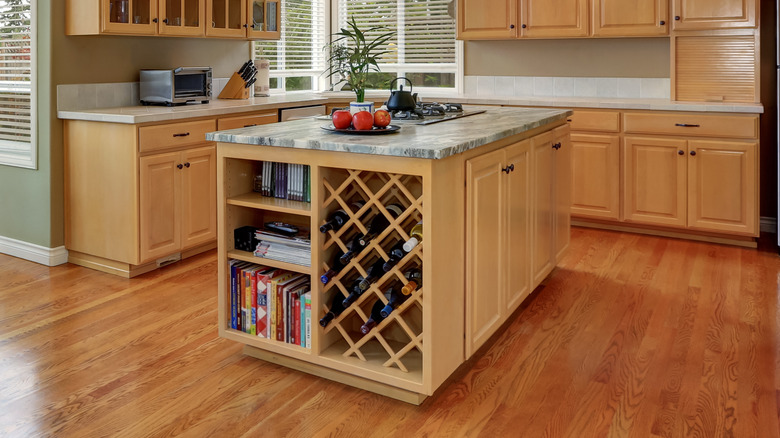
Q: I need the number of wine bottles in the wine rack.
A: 12